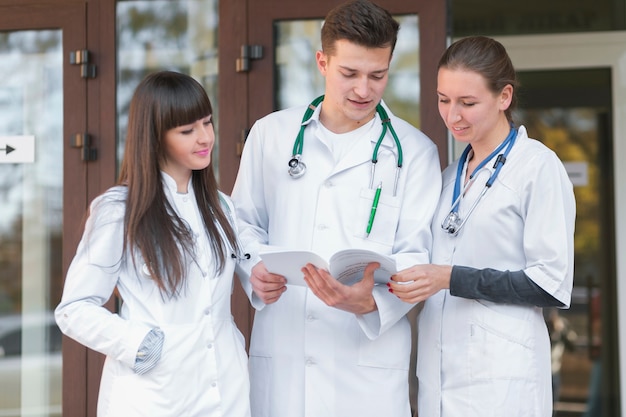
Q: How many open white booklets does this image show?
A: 1